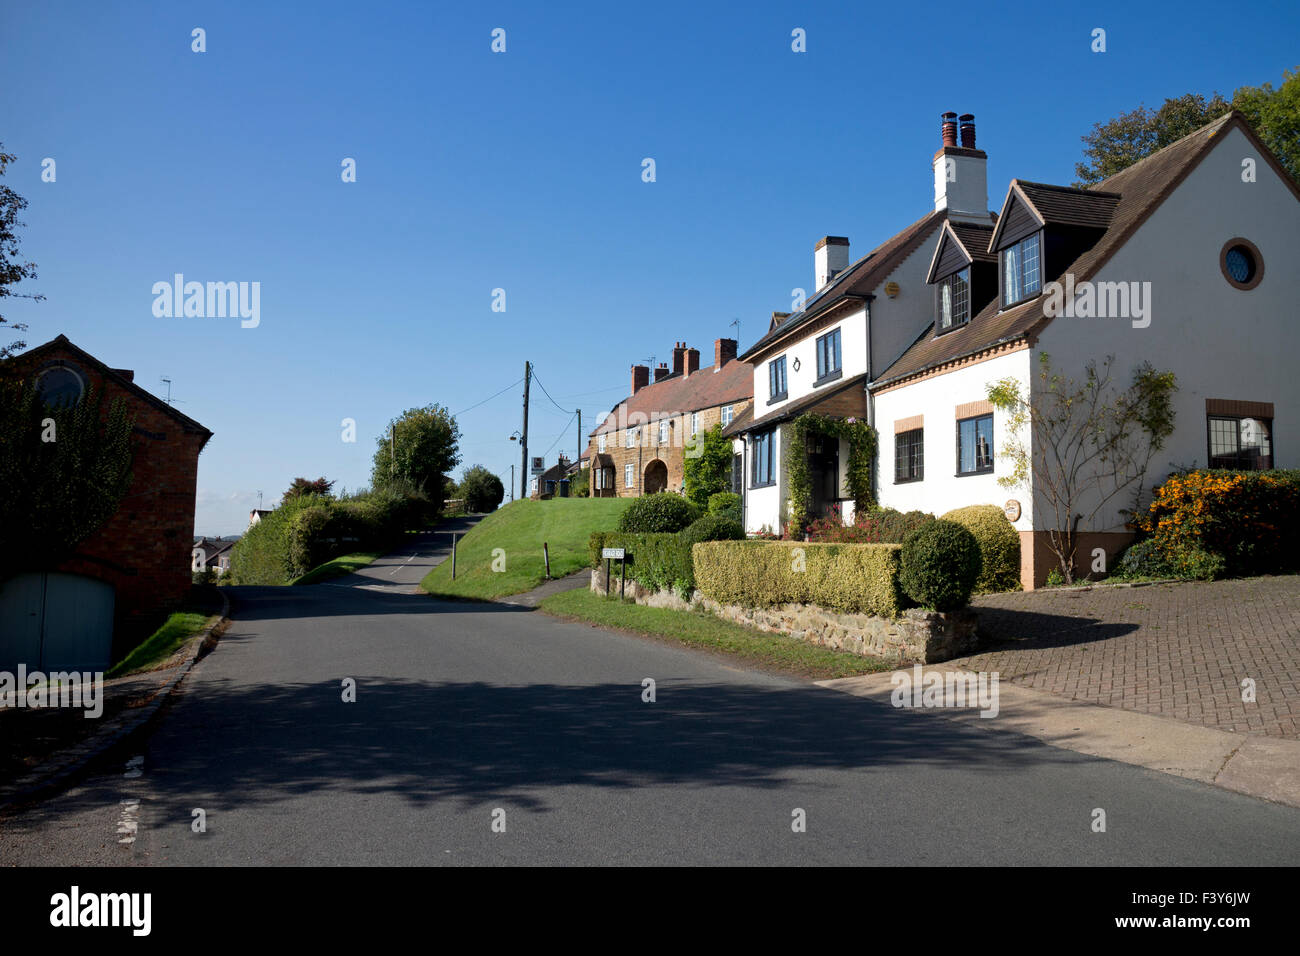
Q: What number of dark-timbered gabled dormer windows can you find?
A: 2